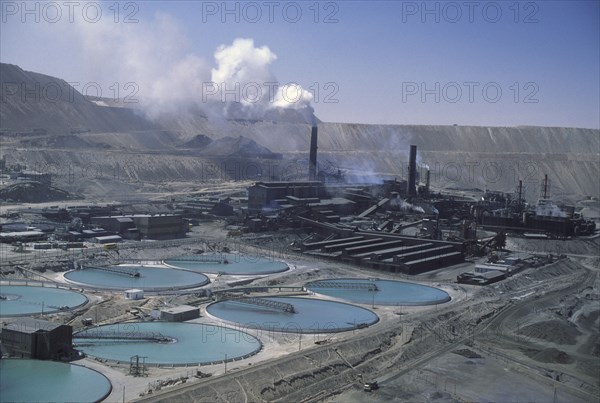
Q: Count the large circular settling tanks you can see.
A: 7